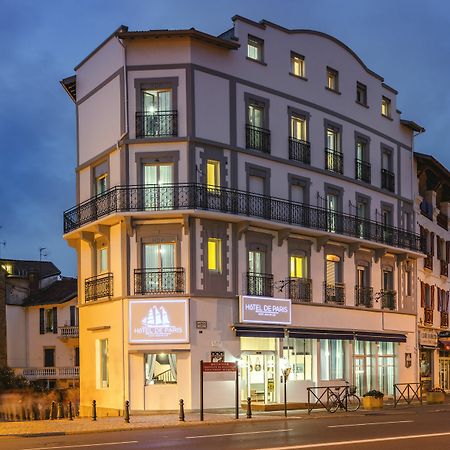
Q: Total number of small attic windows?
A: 5